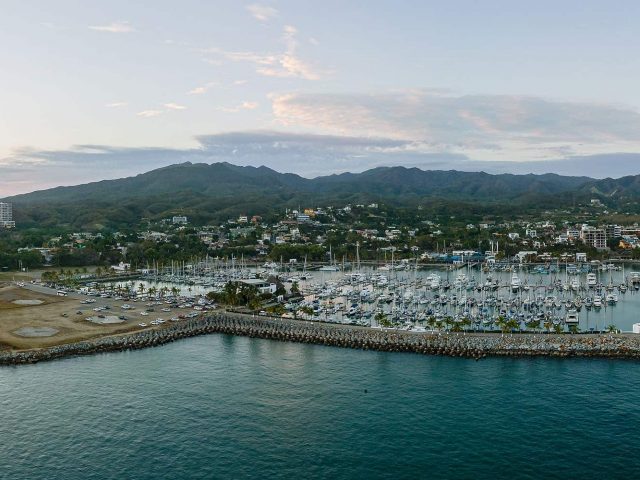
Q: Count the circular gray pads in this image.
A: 3